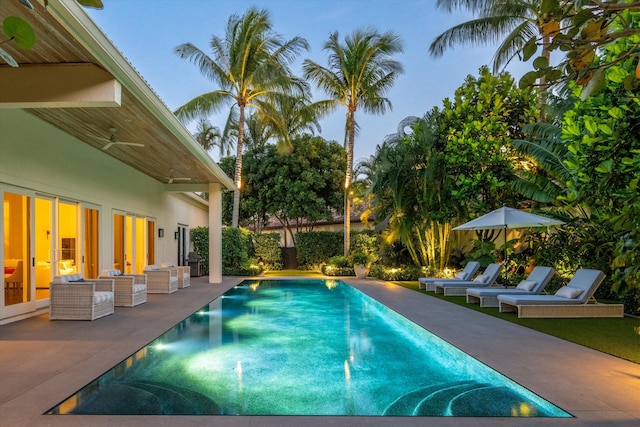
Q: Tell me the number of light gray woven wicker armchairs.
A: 4